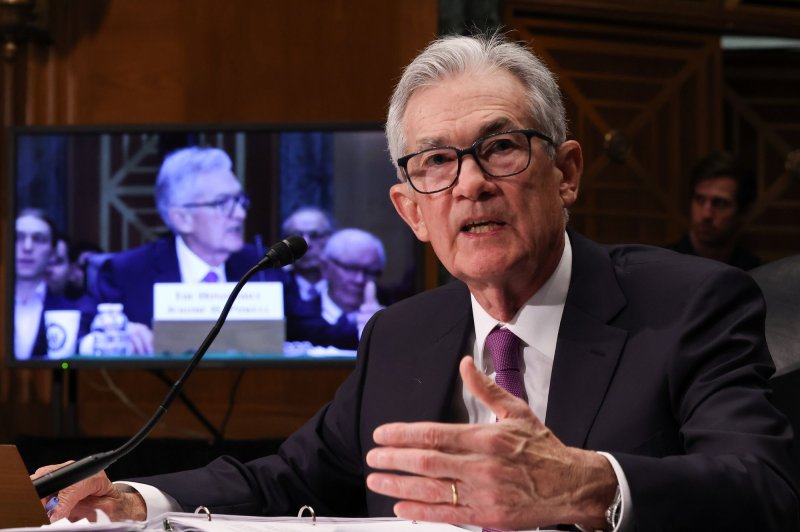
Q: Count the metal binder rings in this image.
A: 2